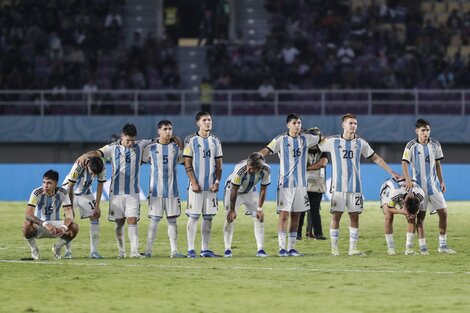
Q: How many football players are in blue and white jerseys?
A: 10